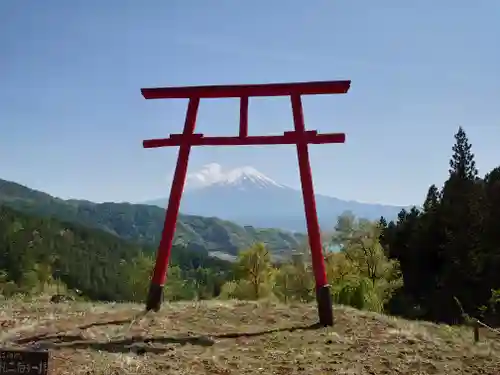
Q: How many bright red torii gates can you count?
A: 1